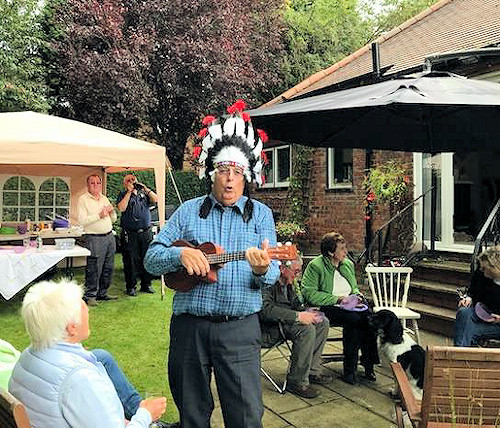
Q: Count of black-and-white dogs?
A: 1